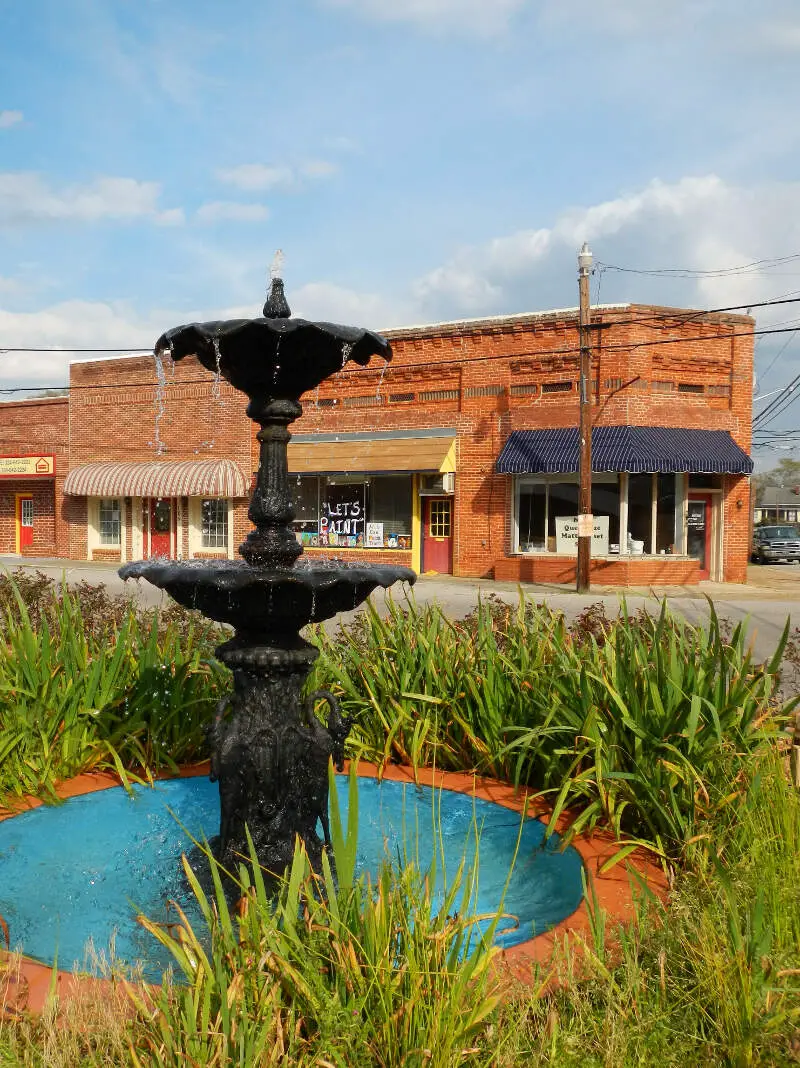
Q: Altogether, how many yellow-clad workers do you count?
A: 0